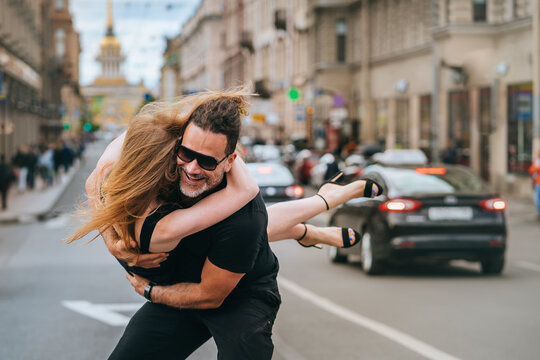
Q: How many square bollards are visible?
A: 0